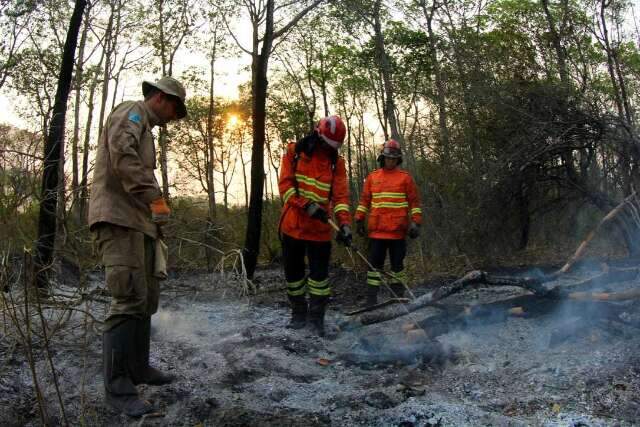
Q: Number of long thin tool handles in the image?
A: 1